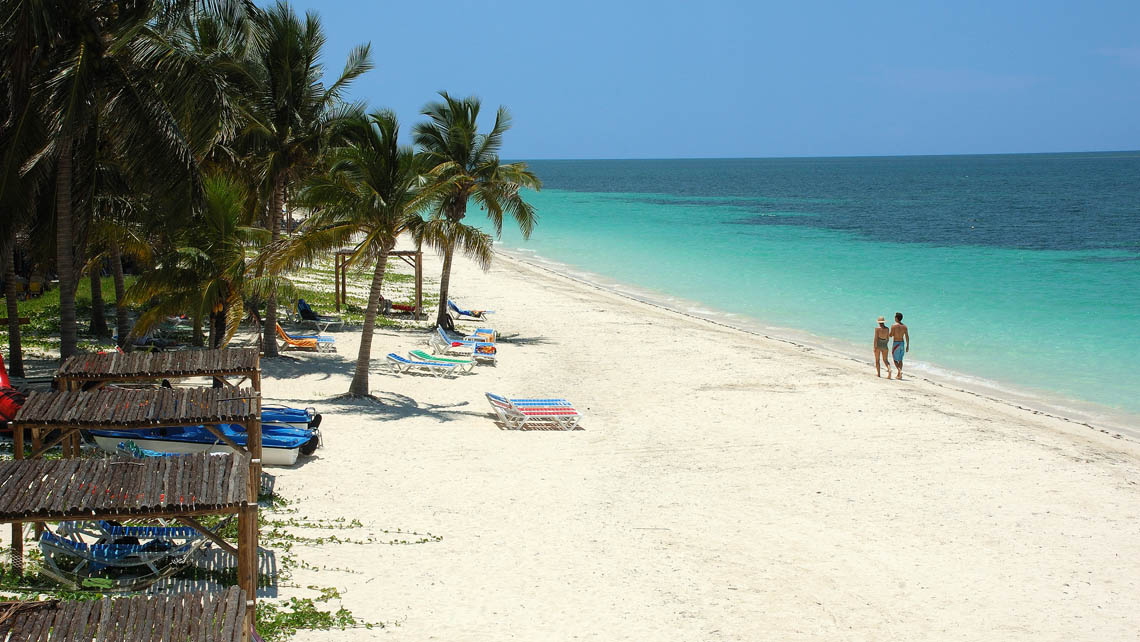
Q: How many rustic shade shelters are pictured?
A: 5